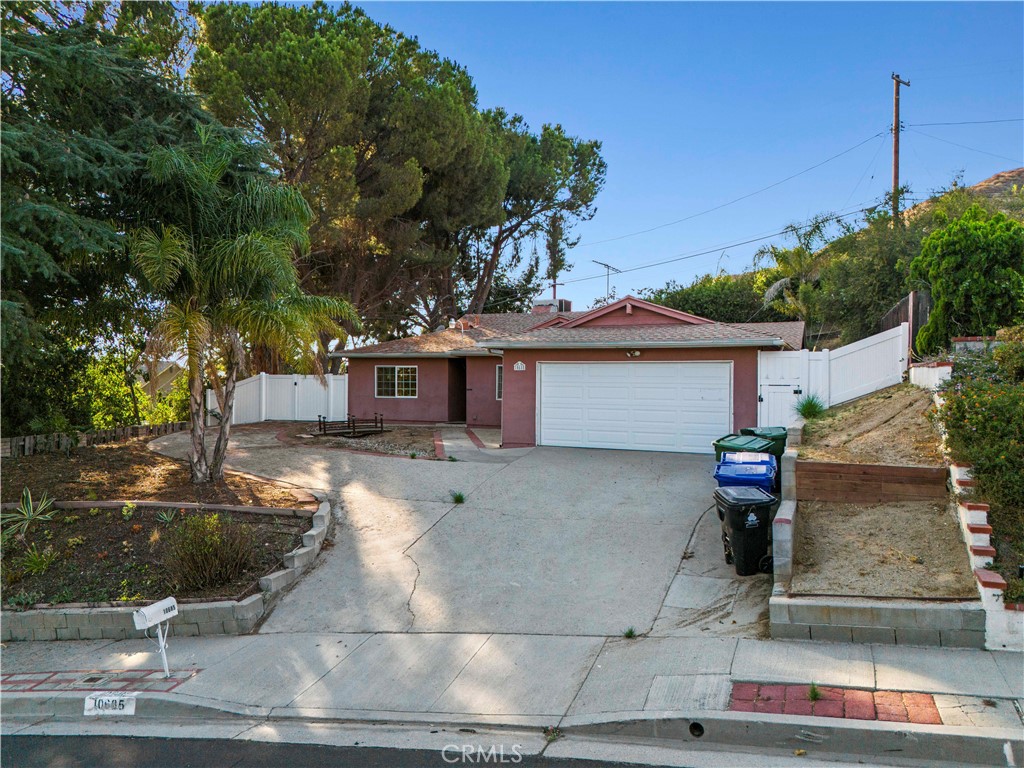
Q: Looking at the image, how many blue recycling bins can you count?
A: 2